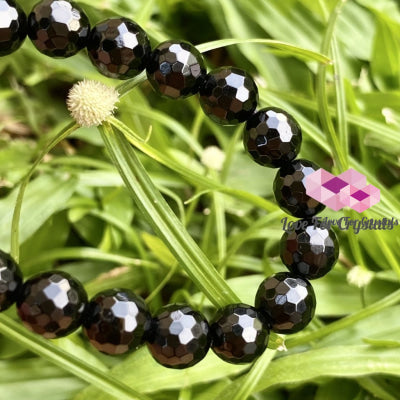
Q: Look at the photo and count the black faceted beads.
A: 14